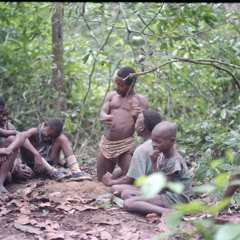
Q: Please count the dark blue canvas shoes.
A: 2